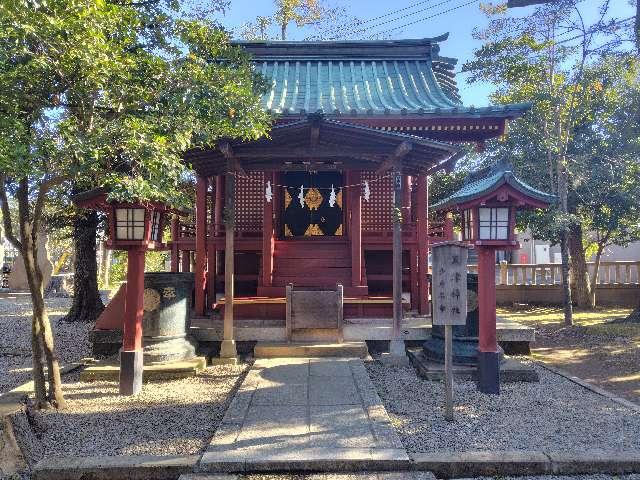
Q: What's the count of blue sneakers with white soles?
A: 0